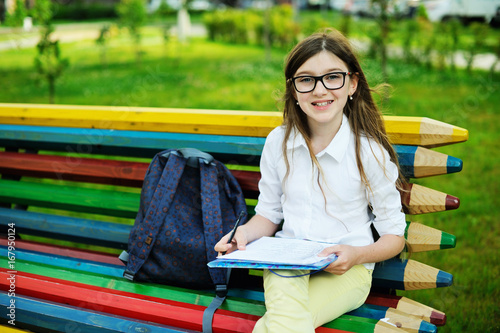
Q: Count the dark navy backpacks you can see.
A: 1